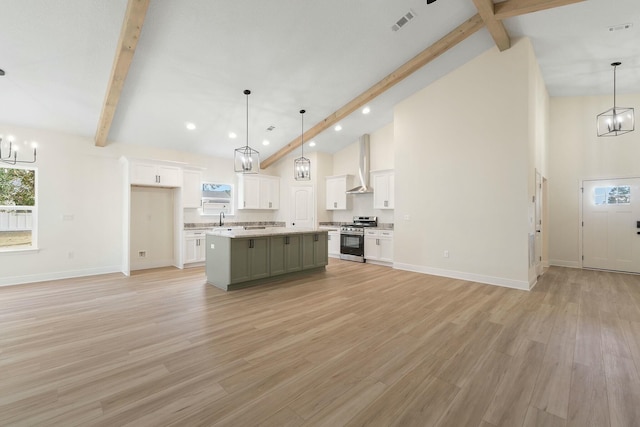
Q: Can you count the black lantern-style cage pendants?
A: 3